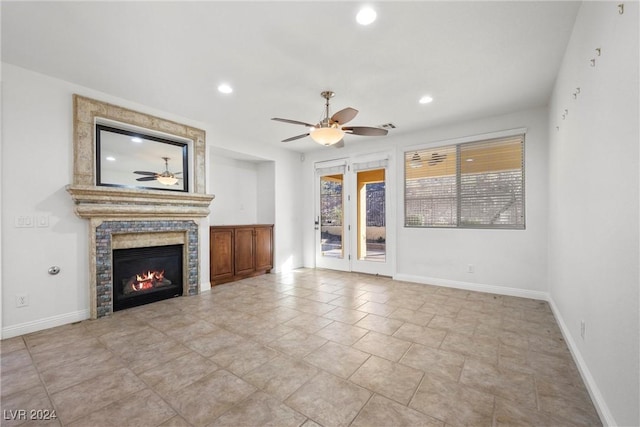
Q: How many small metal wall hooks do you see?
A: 8